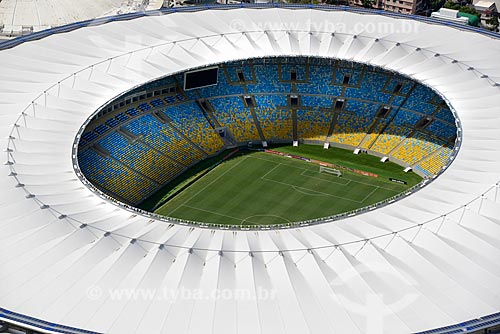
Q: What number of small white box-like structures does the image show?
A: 6